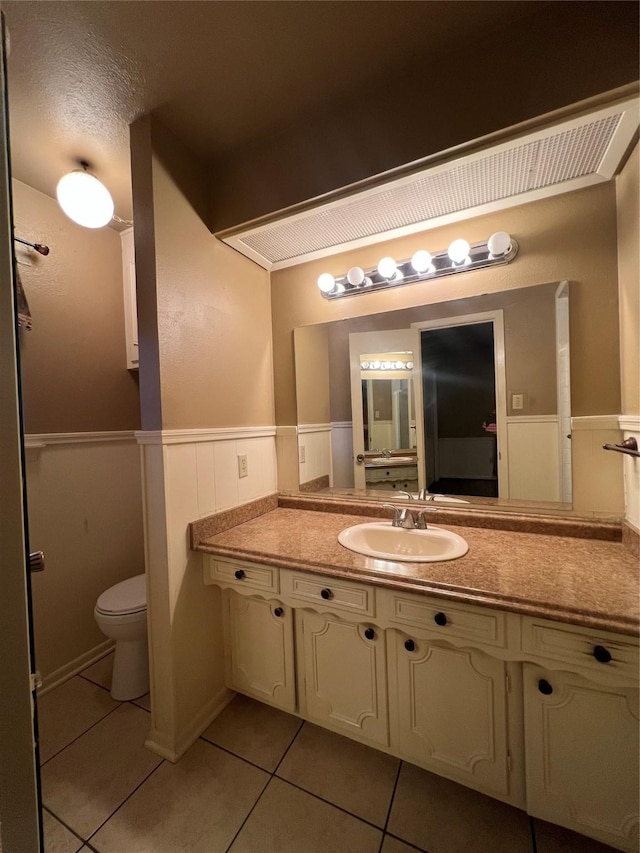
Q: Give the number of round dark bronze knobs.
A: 8